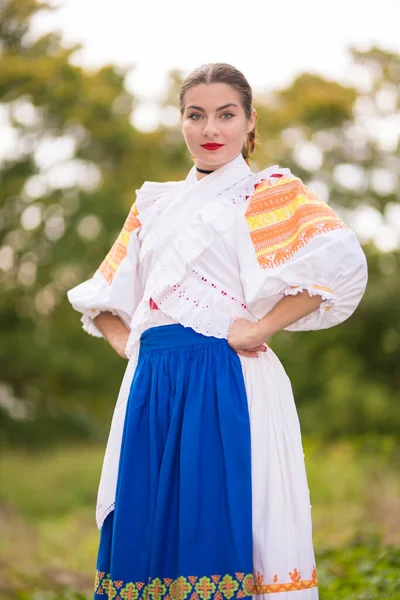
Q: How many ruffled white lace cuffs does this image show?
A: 2